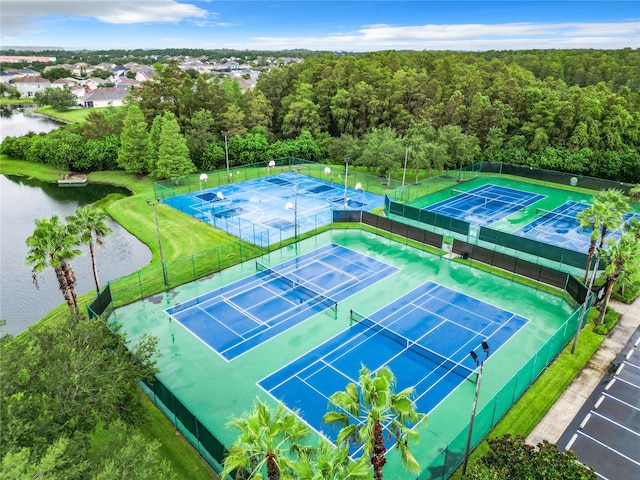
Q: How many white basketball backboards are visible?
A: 6